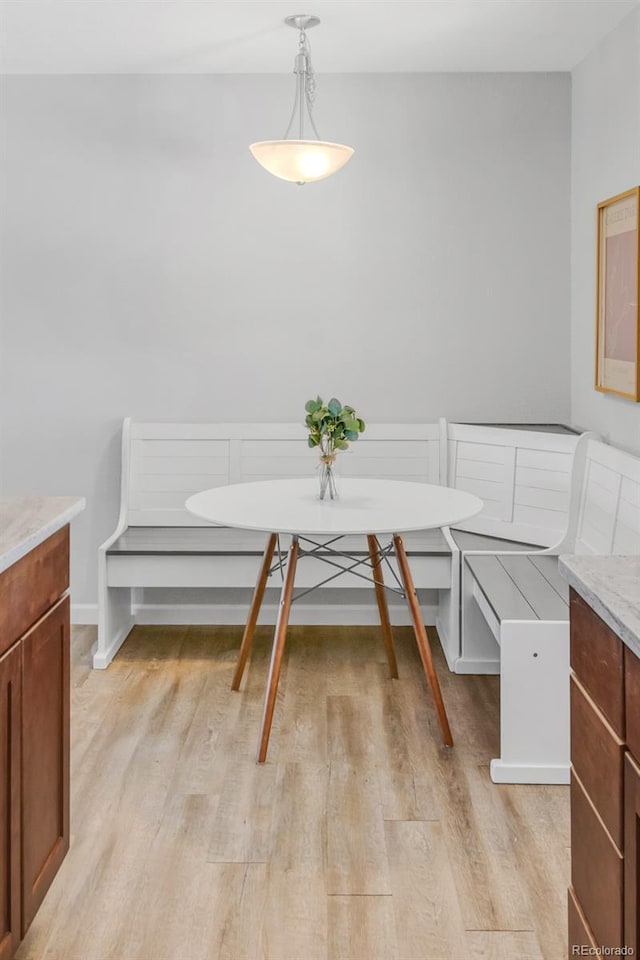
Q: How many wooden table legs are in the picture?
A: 4